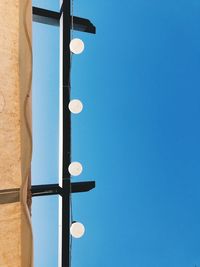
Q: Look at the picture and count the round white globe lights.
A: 4